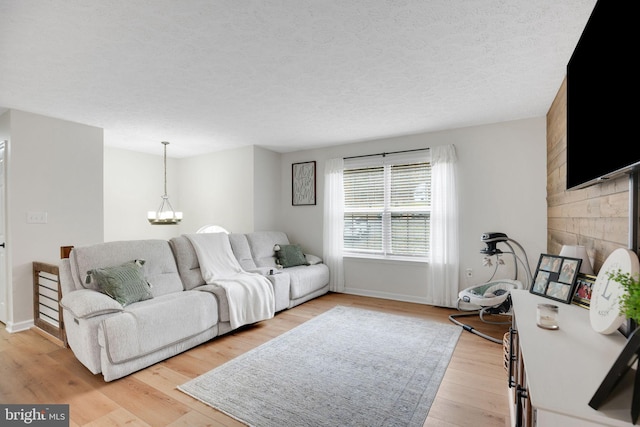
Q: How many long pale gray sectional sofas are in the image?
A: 1